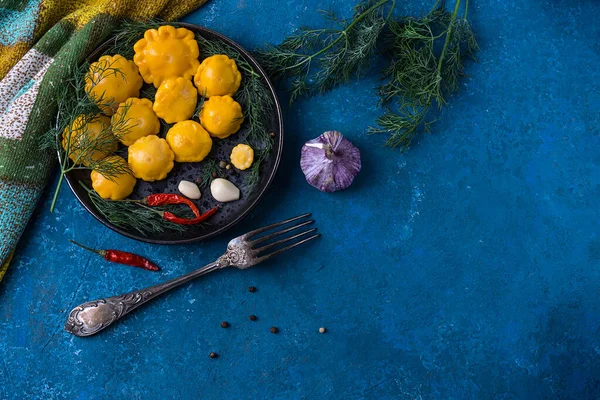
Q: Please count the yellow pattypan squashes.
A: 11